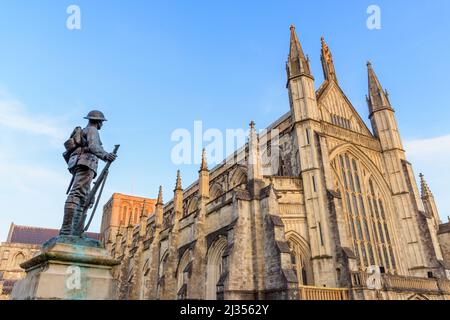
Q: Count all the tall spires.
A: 3